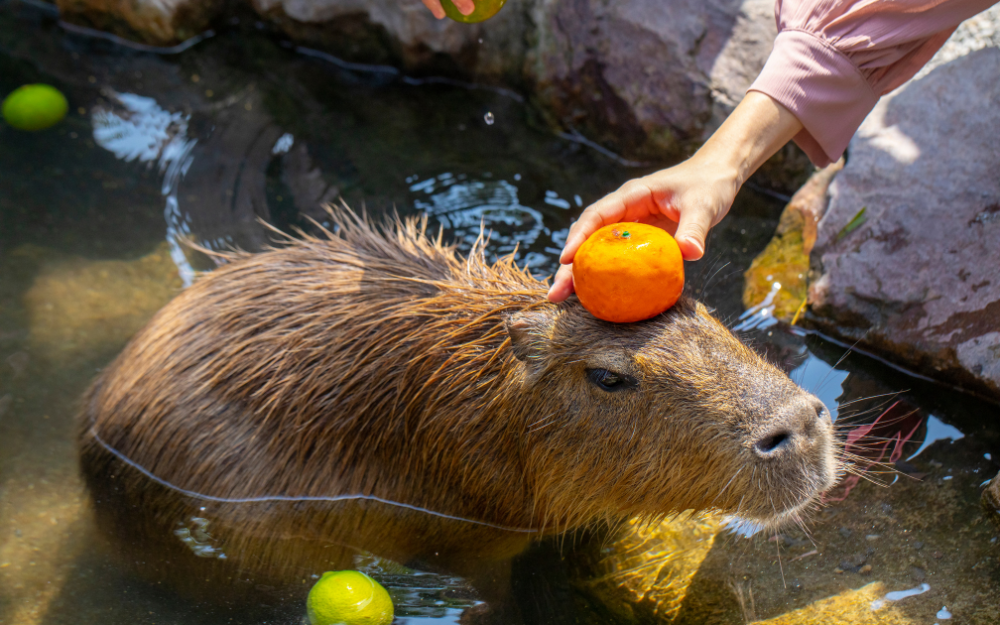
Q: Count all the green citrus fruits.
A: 3